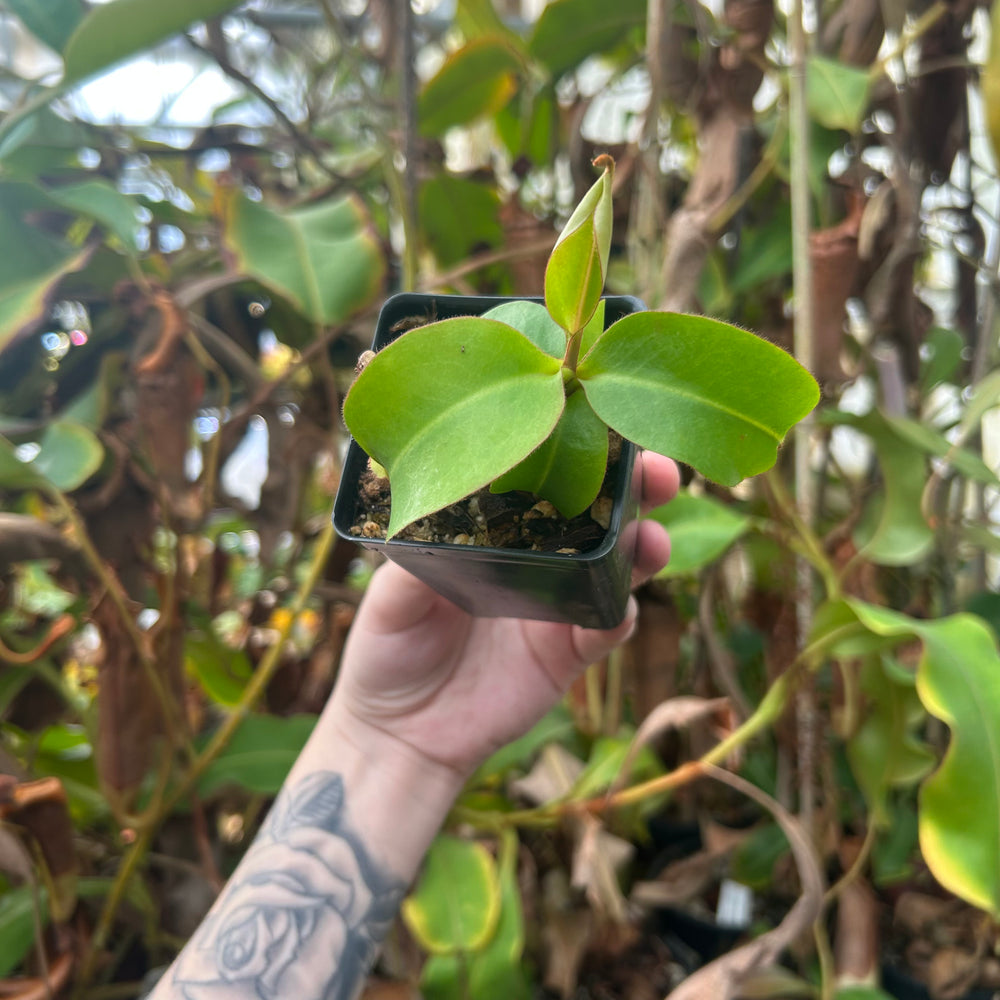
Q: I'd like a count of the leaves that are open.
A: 4